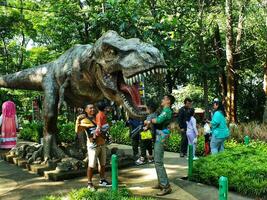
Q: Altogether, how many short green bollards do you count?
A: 4